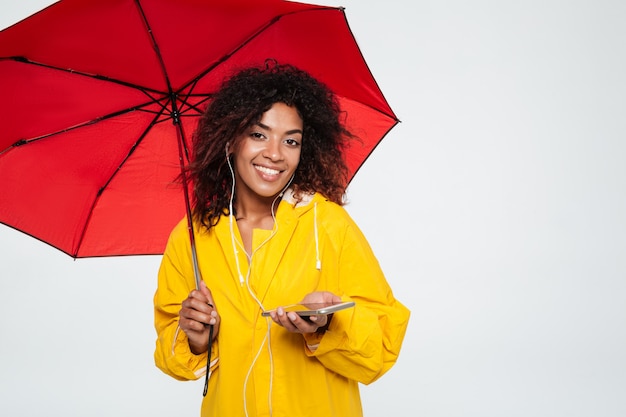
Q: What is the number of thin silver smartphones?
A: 1